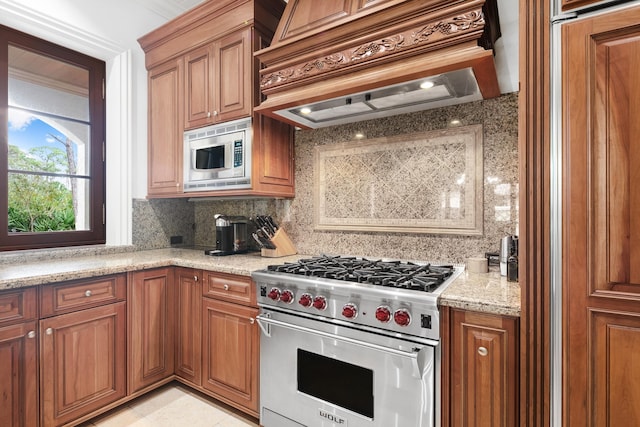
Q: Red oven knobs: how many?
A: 7